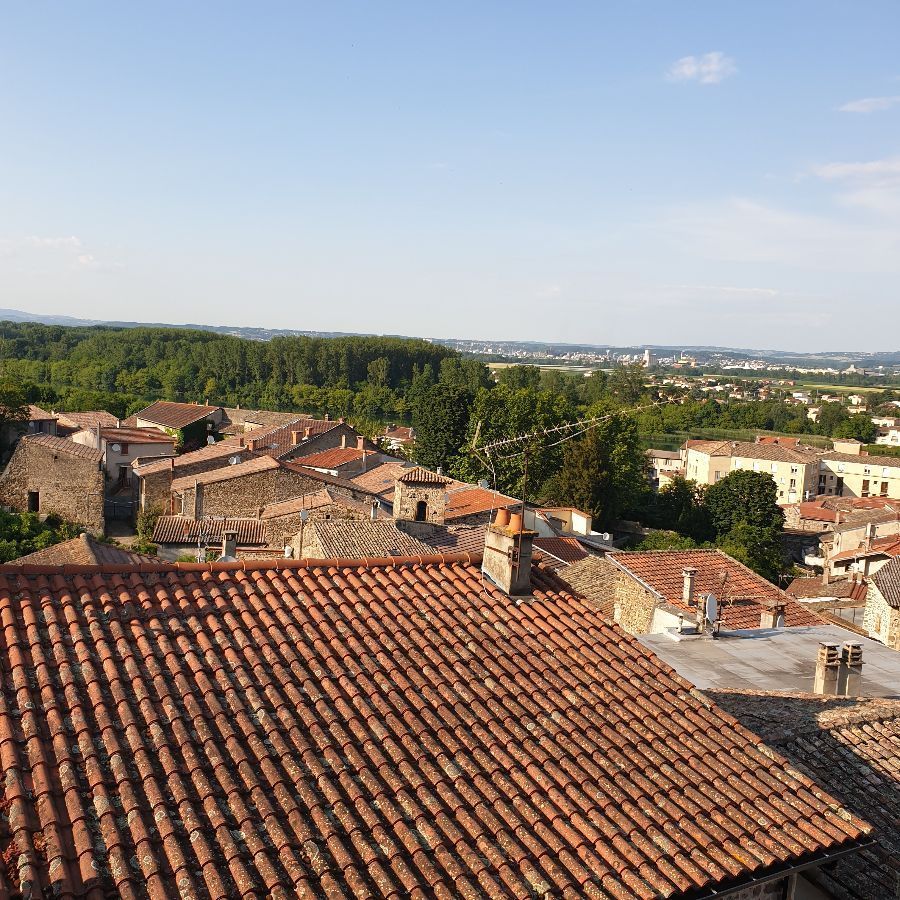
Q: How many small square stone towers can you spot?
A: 1